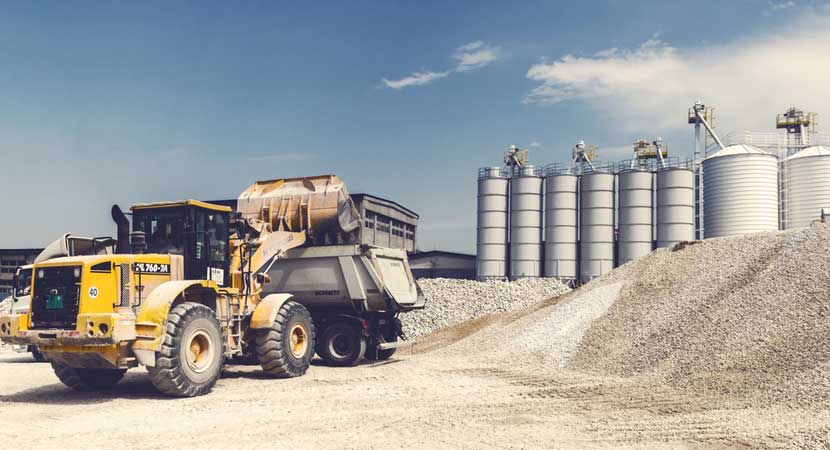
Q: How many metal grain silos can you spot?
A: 8